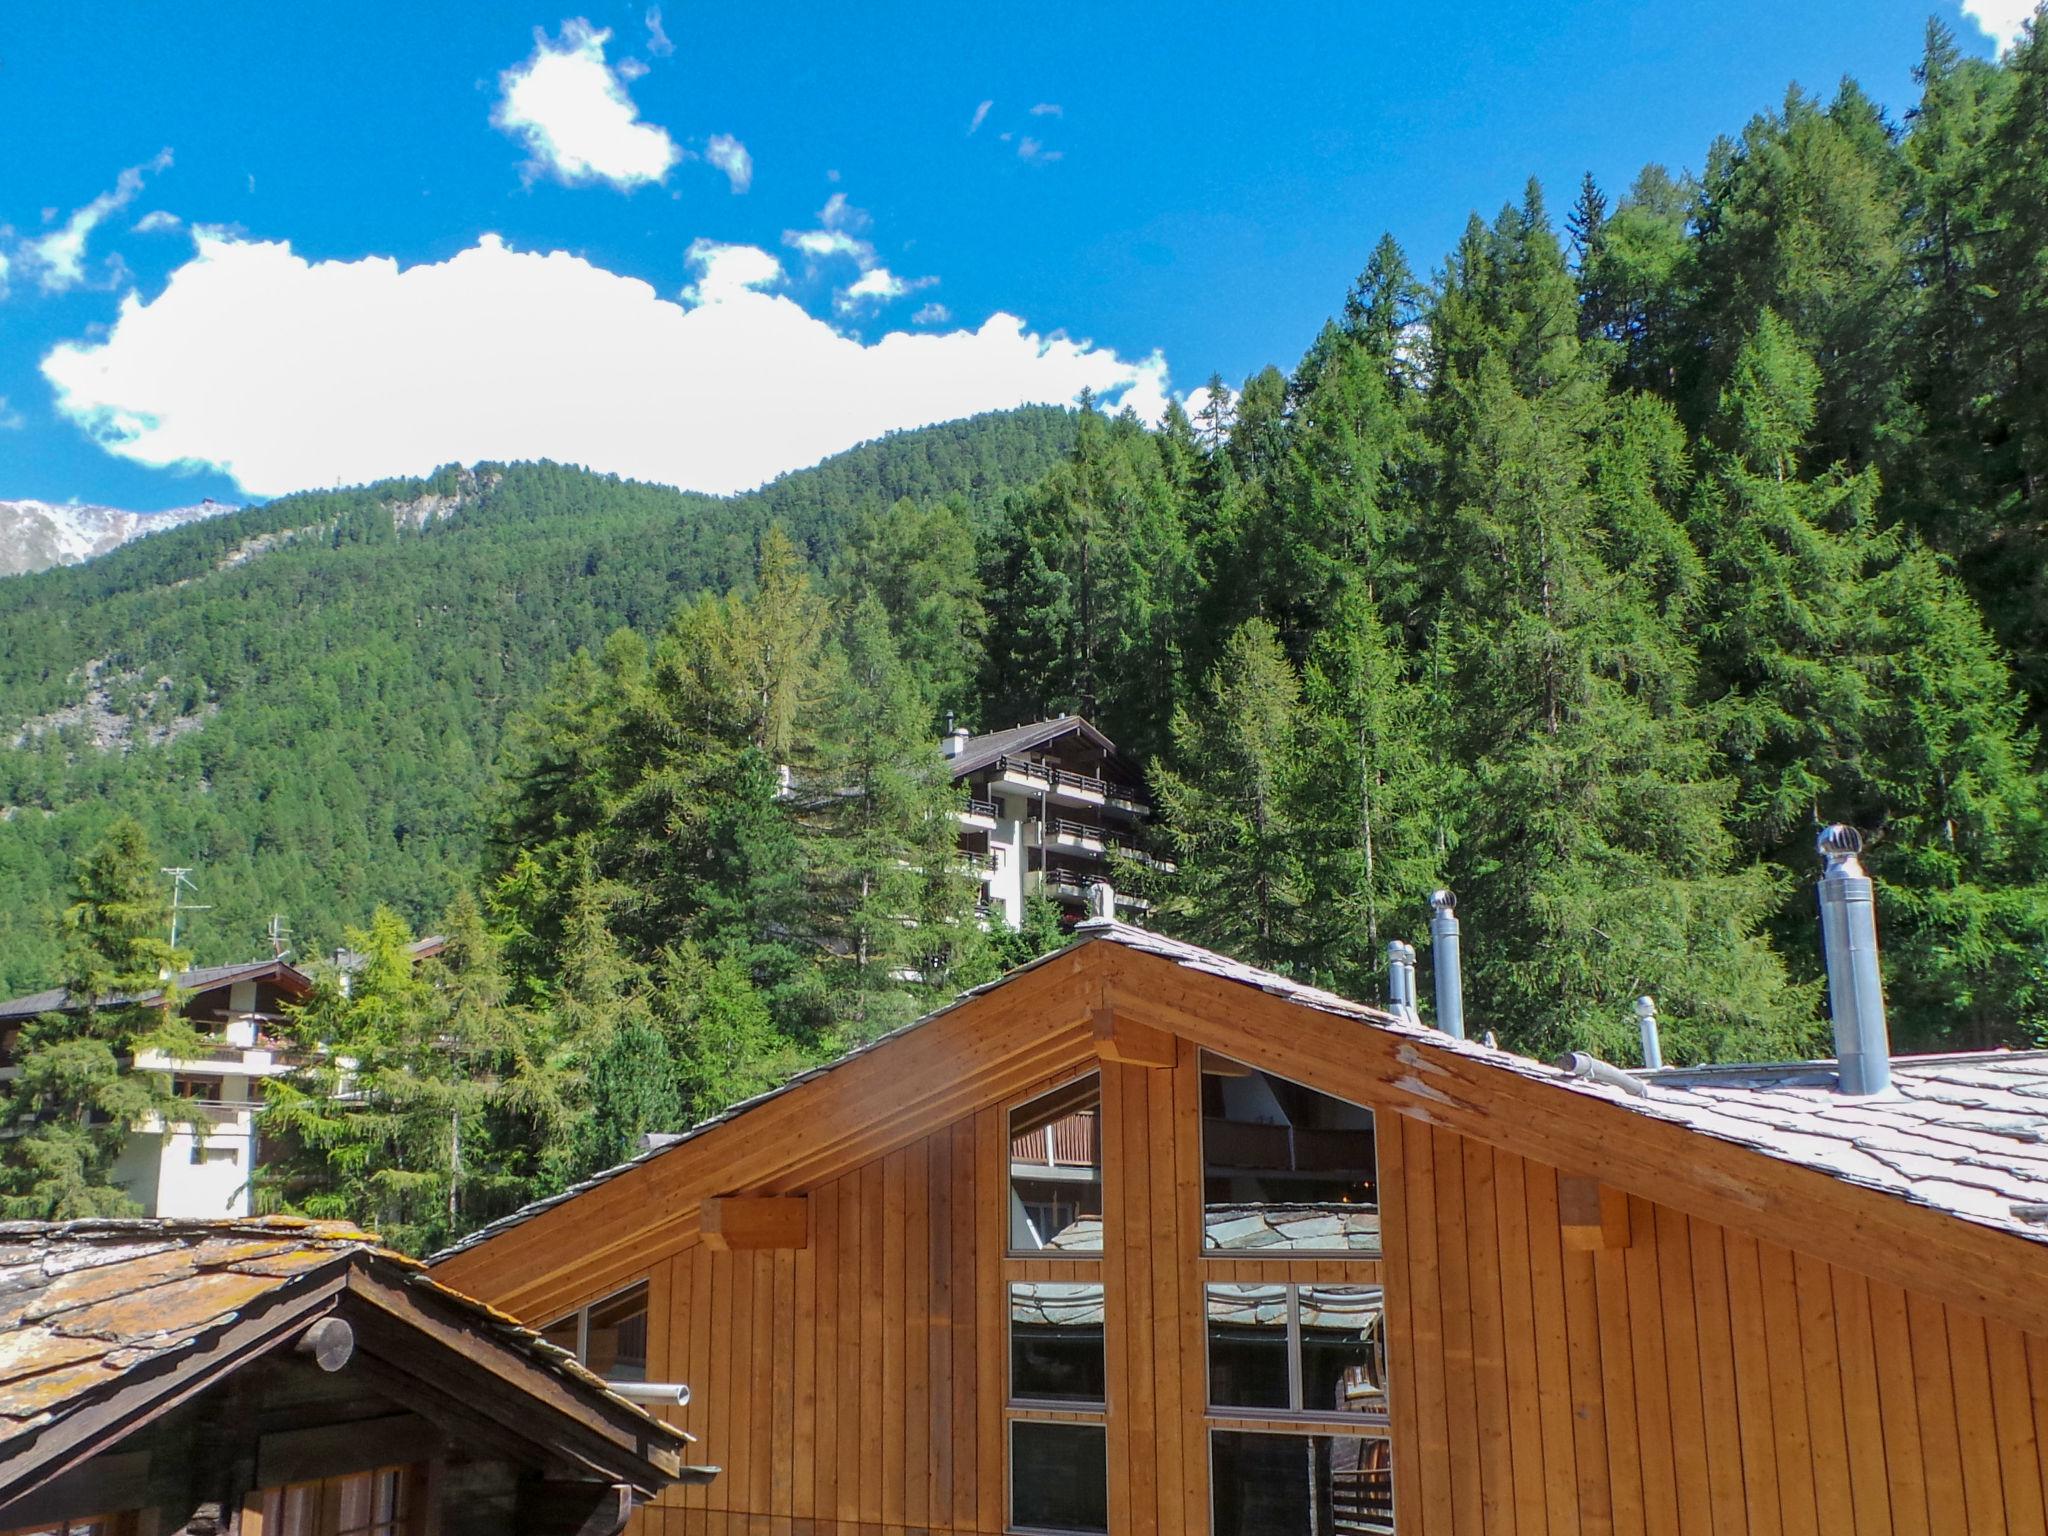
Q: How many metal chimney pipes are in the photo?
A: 5